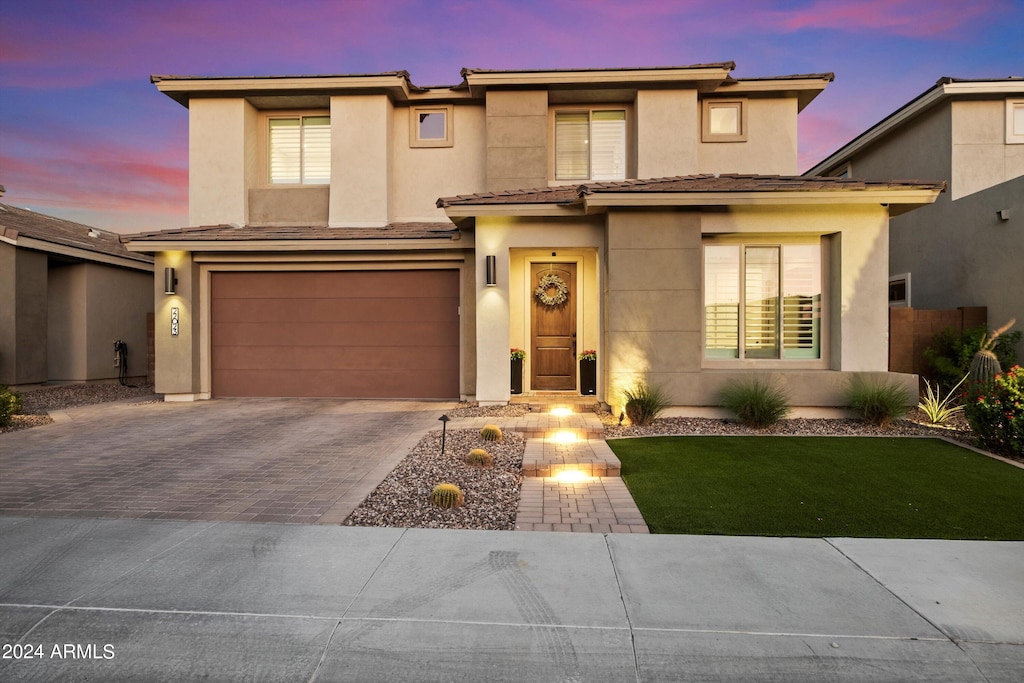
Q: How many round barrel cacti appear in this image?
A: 3